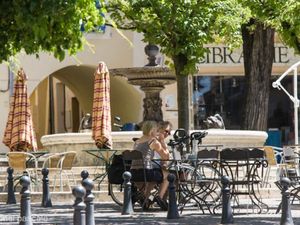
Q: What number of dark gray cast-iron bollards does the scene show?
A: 10